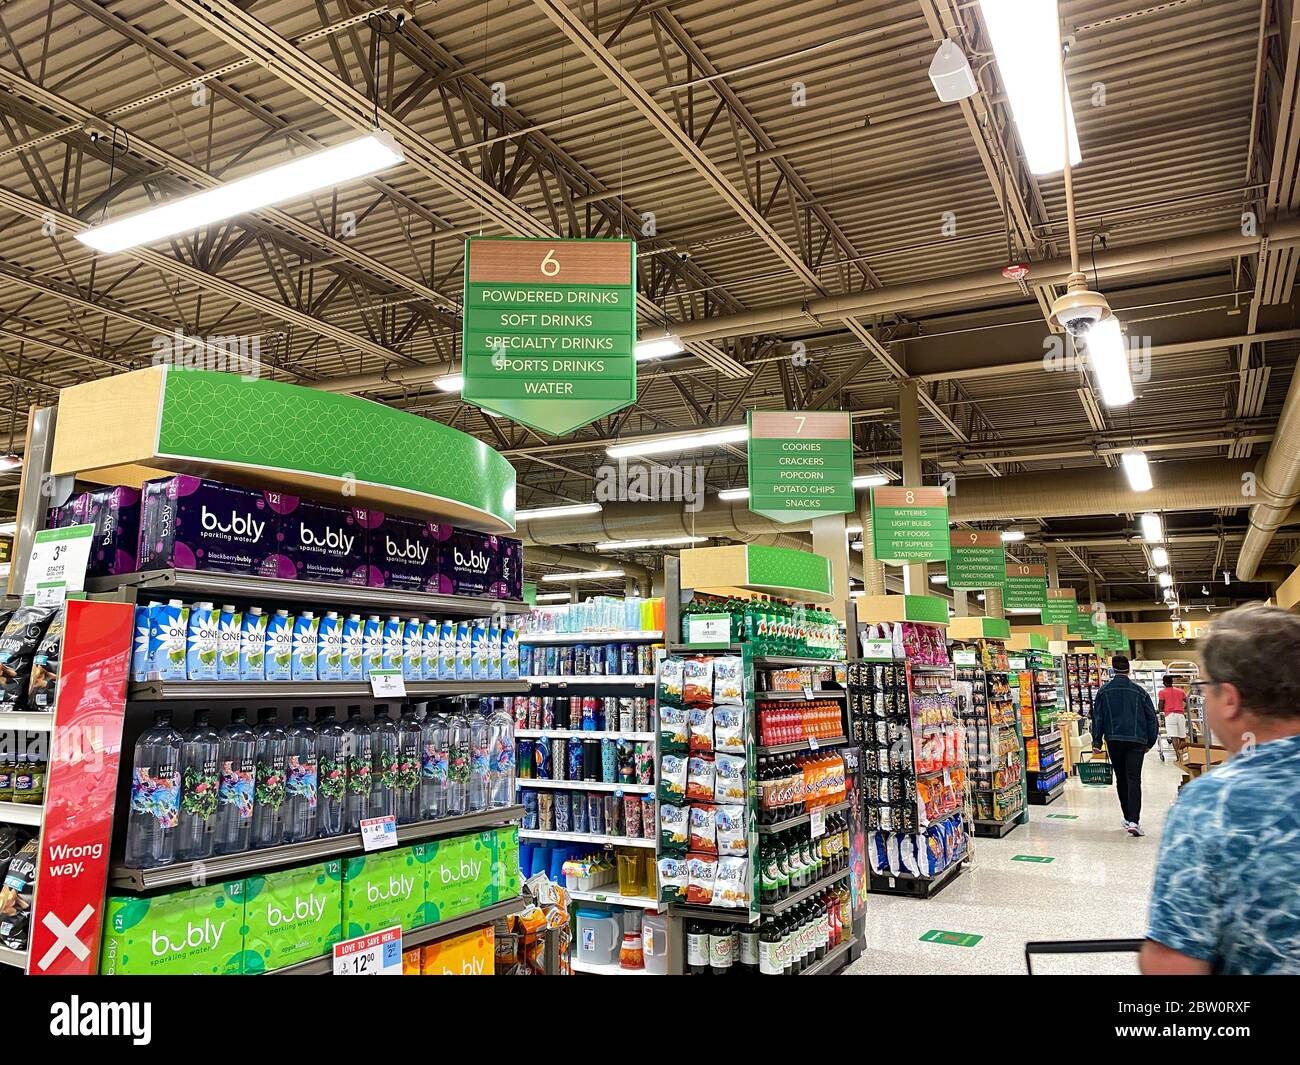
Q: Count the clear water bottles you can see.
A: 13